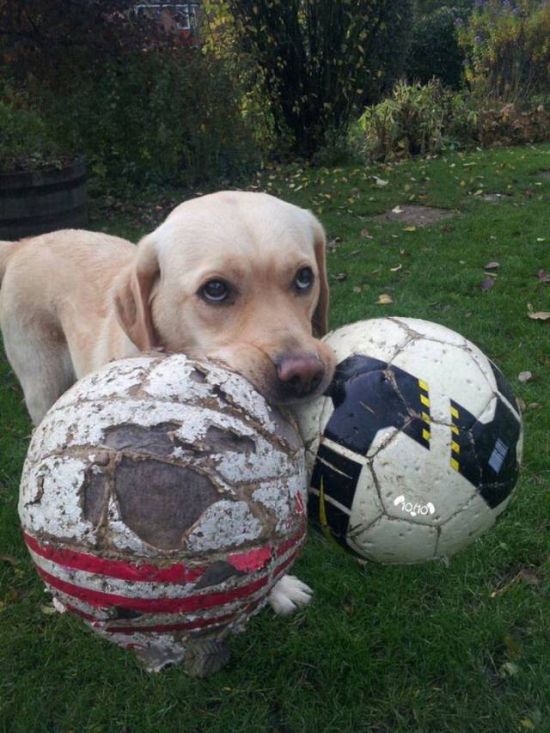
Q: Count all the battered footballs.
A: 2